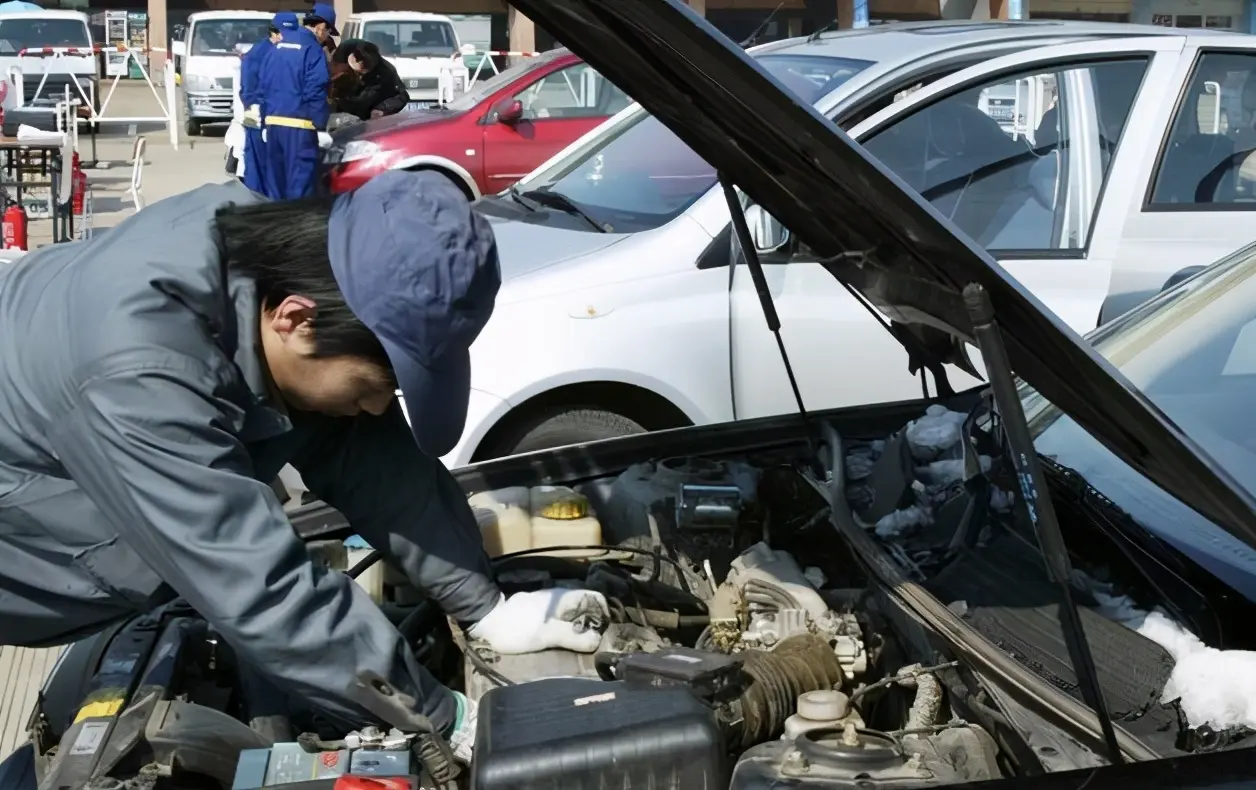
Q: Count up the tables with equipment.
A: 1